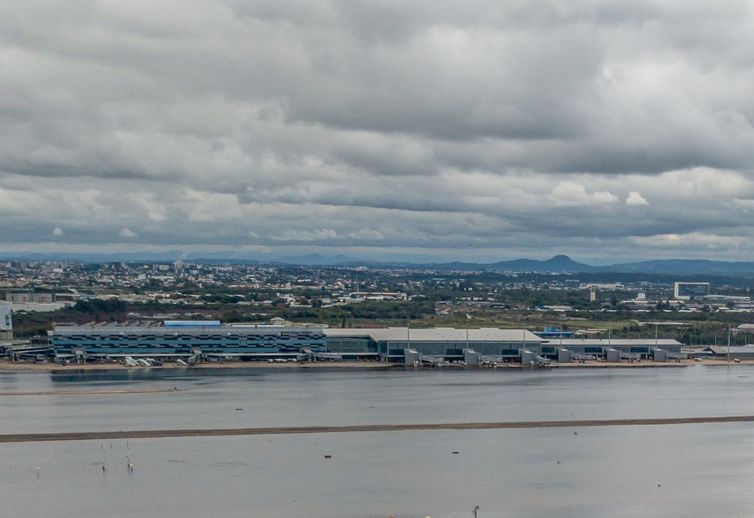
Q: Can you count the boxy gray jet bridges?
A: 6